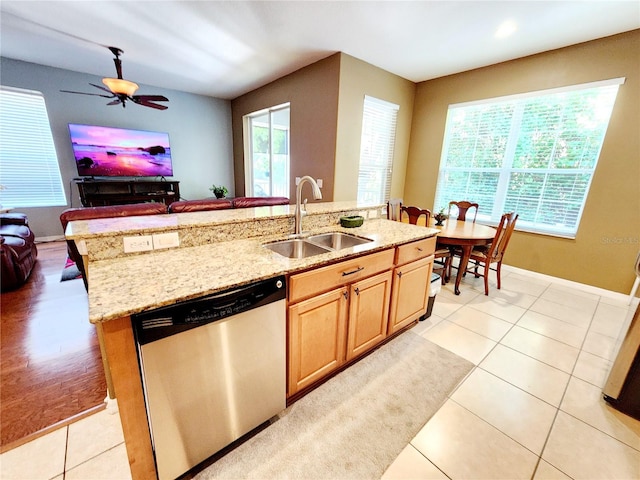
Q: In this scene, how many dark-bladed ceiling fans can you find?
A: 1